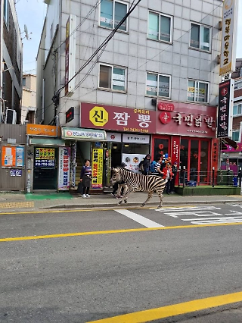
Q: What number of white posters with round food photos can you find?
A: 1